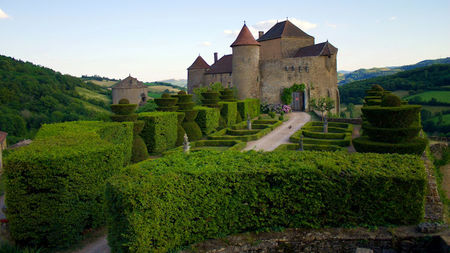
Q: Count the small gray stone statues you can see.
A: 4